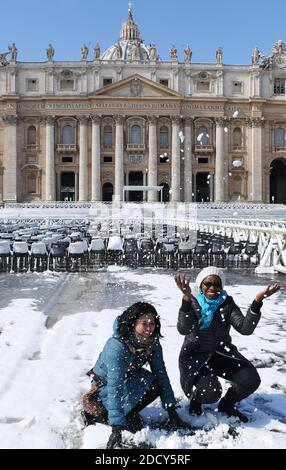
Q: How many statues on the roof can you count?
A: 11